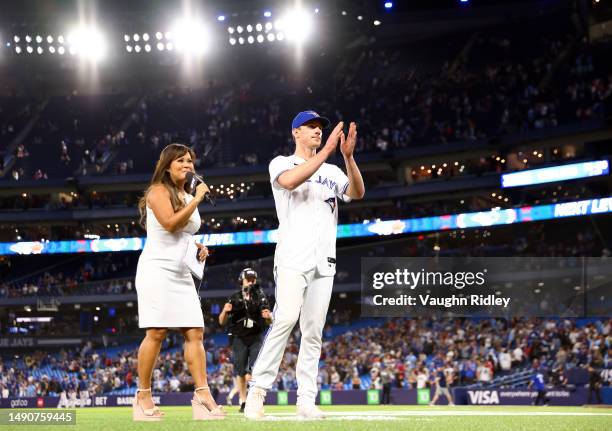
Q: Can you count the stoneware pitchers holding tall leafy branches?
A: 0